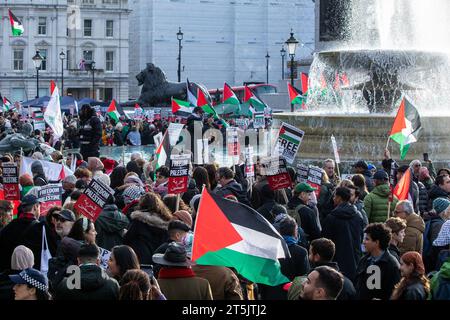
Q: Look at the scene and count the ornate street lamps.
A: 7